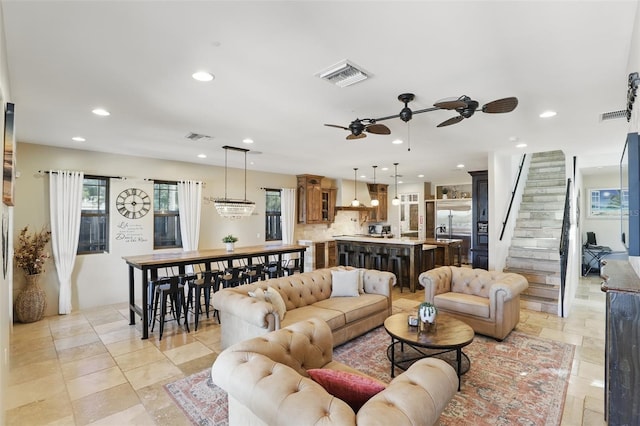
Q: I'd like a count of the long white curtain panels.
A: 3